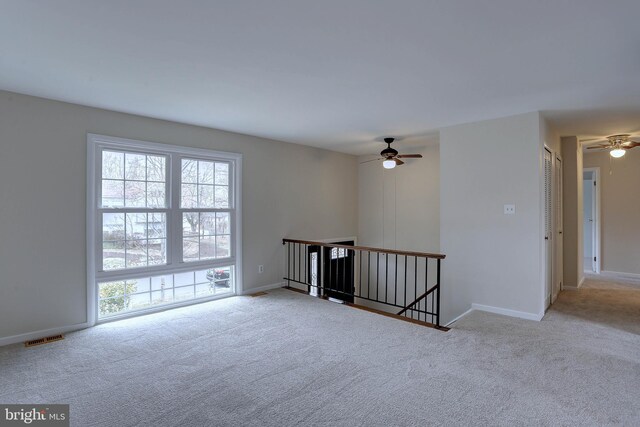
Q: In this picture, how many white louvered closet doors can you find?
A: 2